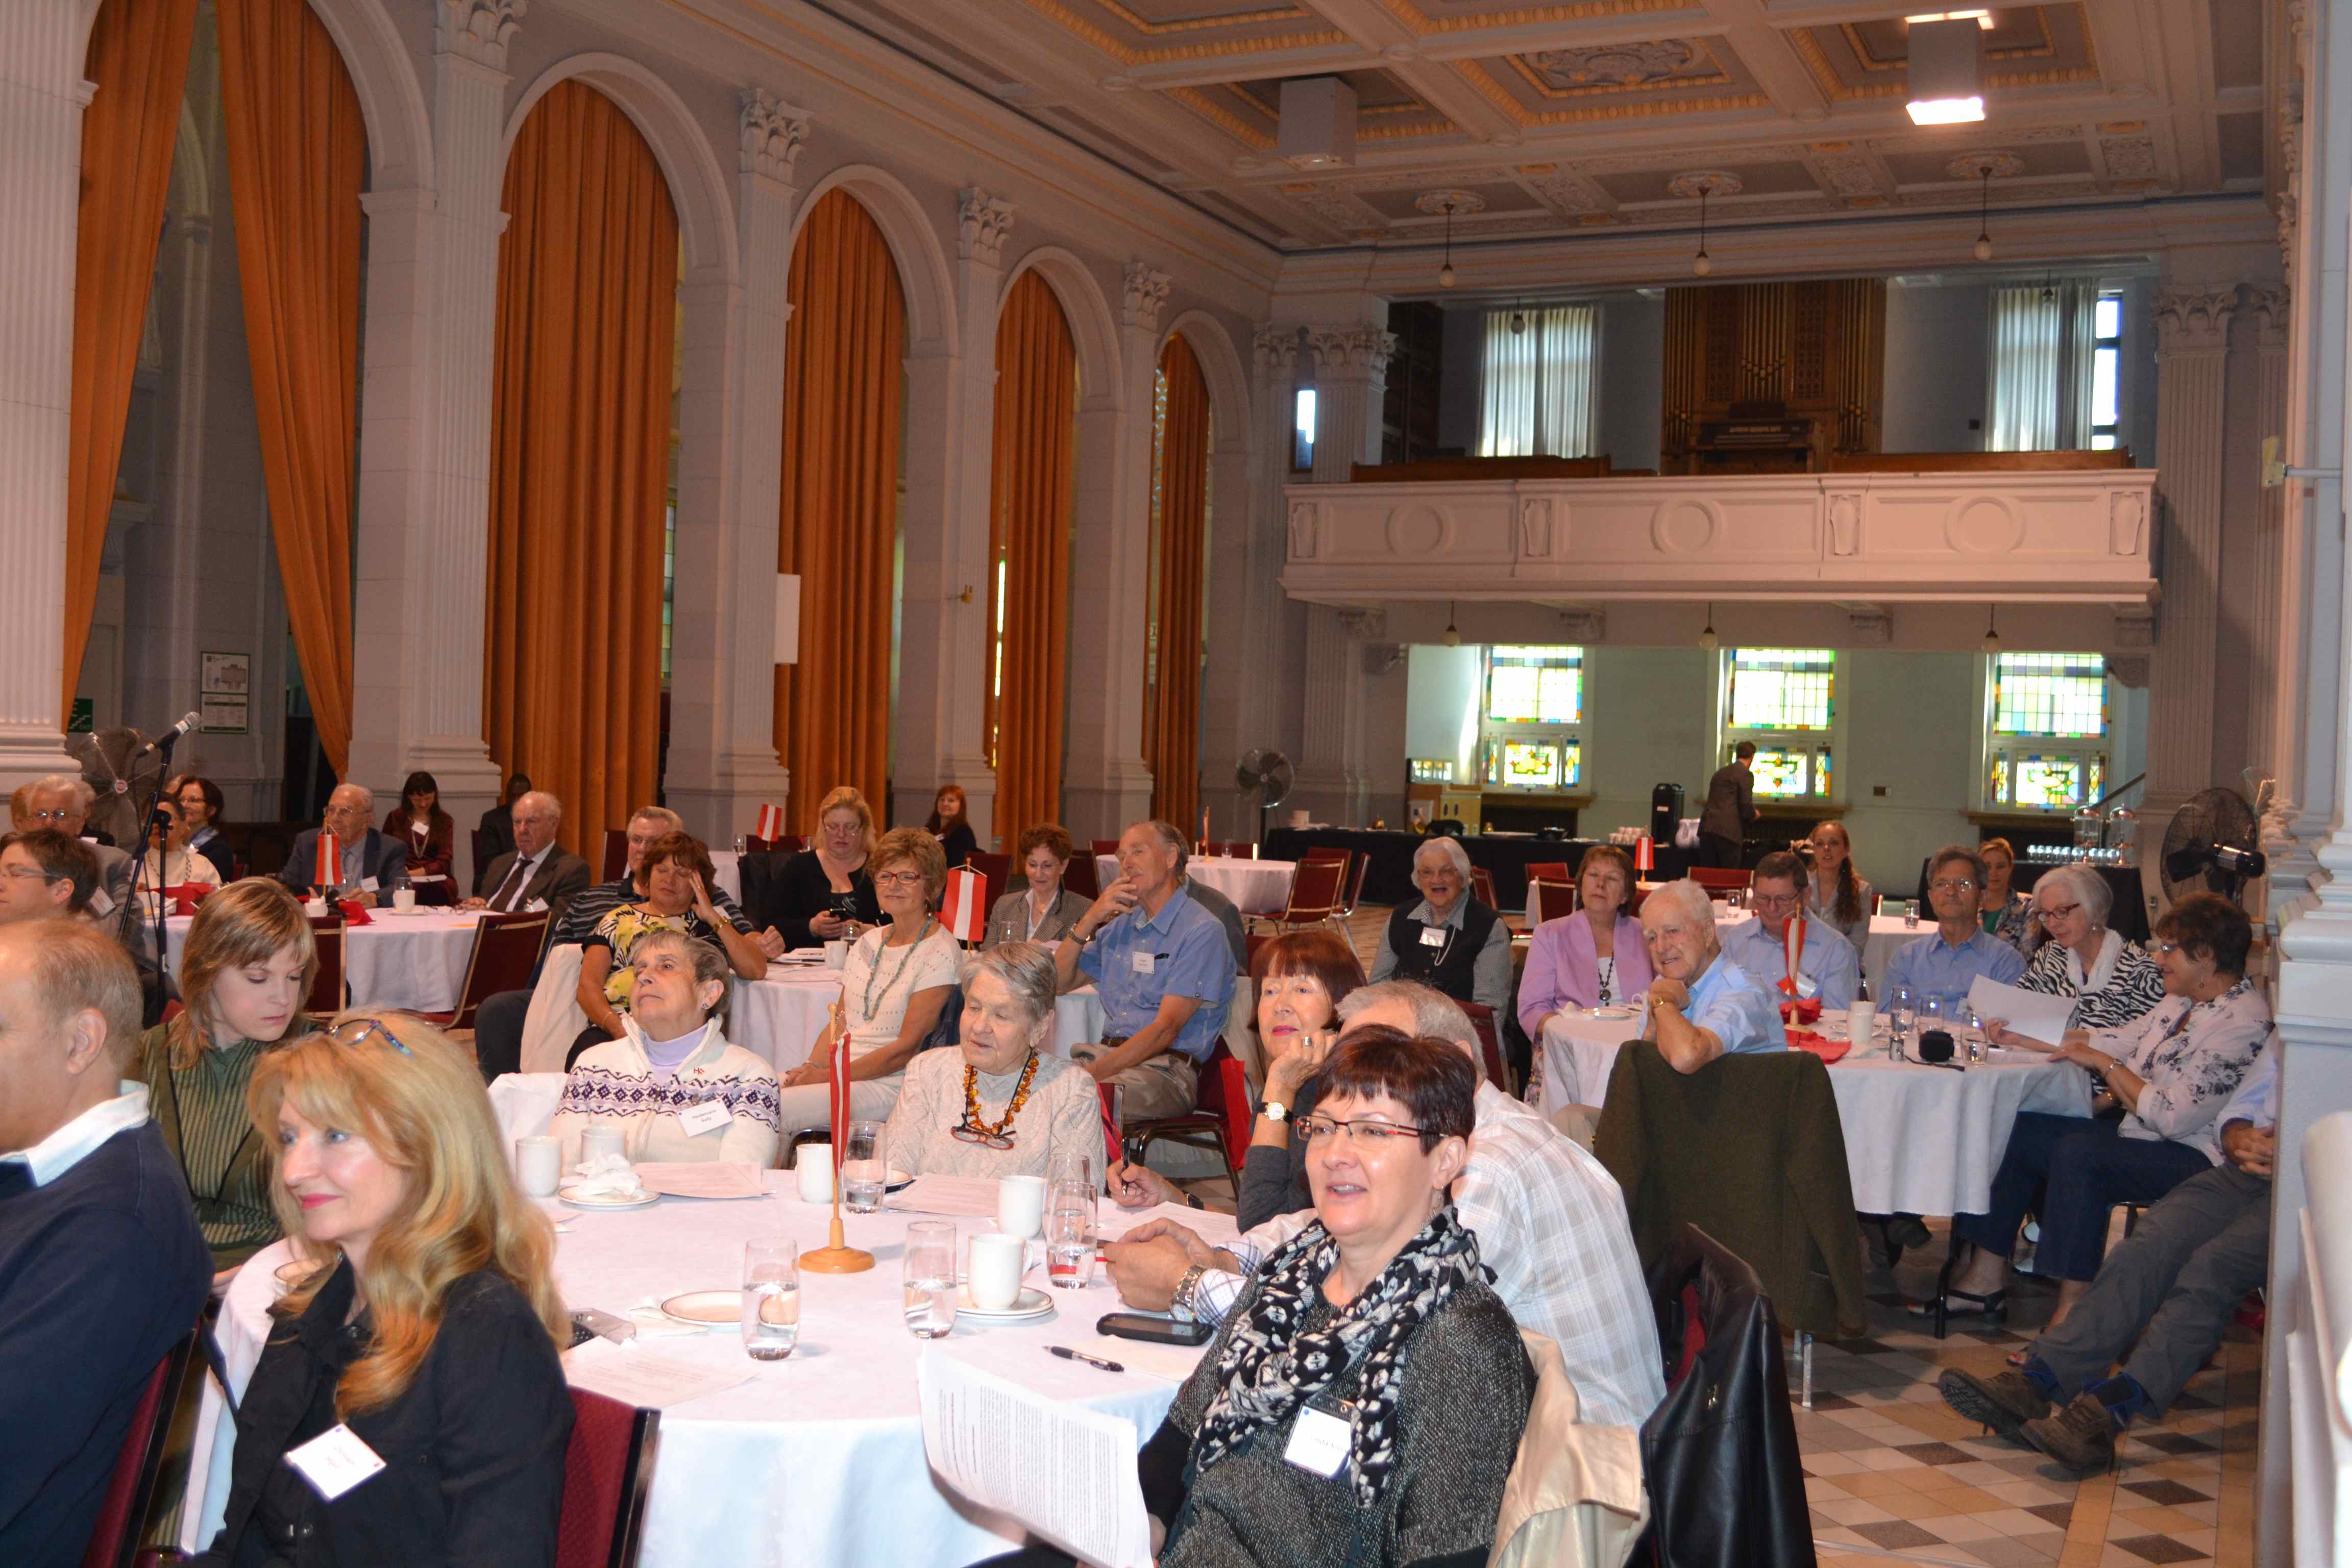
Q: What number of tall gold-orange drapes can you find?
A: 6